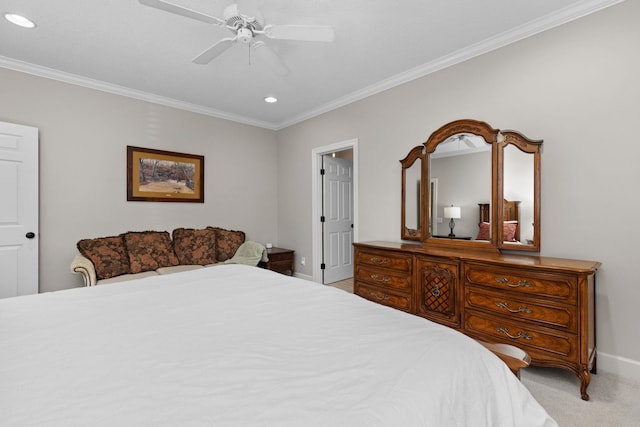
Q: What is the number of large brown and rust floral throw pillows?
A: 4